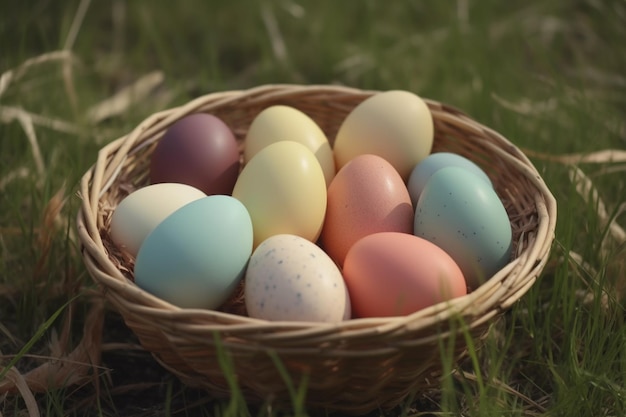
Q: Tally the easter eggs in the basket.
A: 11